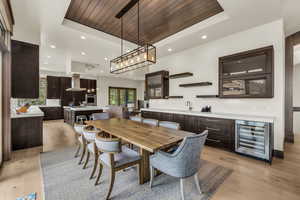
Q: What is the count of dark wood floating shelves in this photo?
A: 4